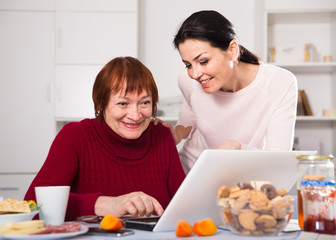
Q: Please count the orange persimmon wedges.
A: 3